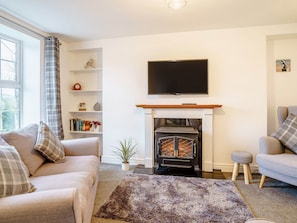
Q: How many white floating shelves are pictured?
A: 4